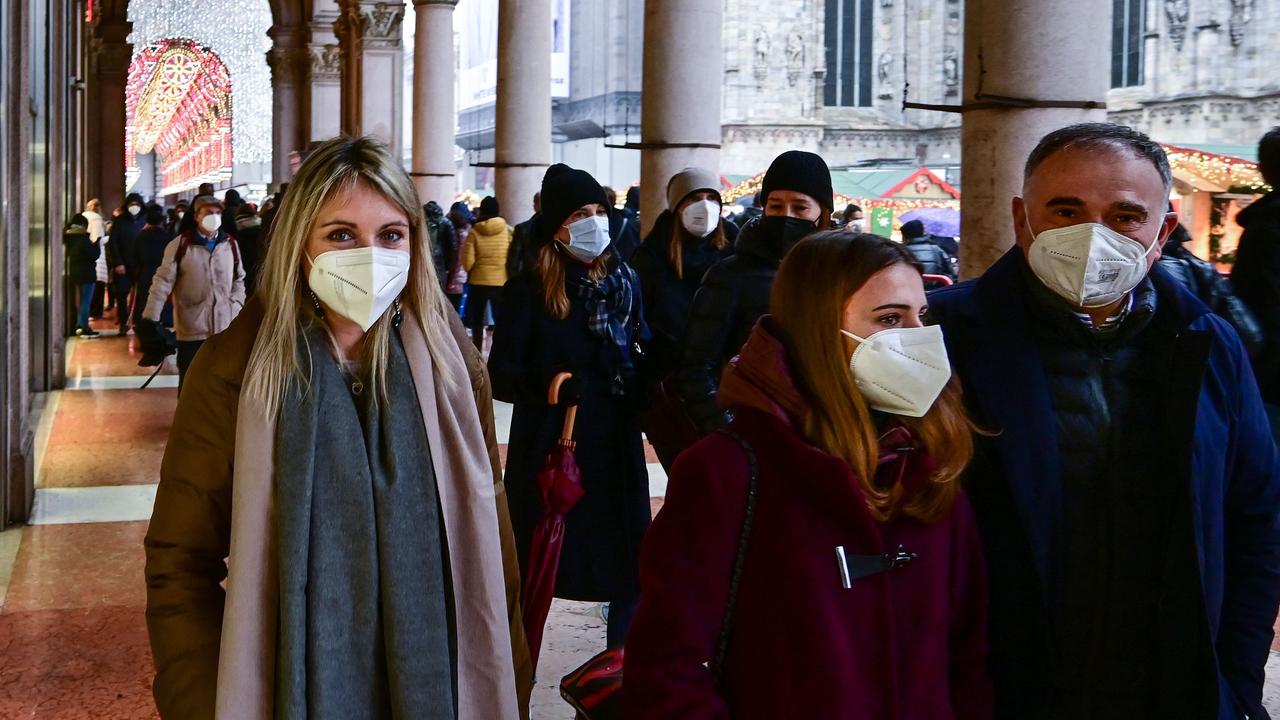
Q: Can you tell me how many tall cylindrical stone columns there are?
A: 4